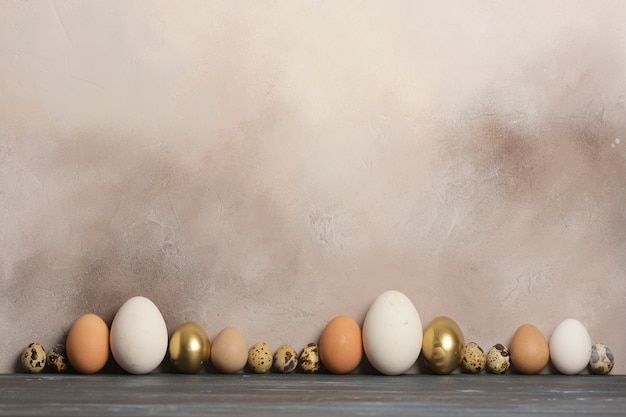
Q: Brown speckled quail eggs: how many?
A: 8